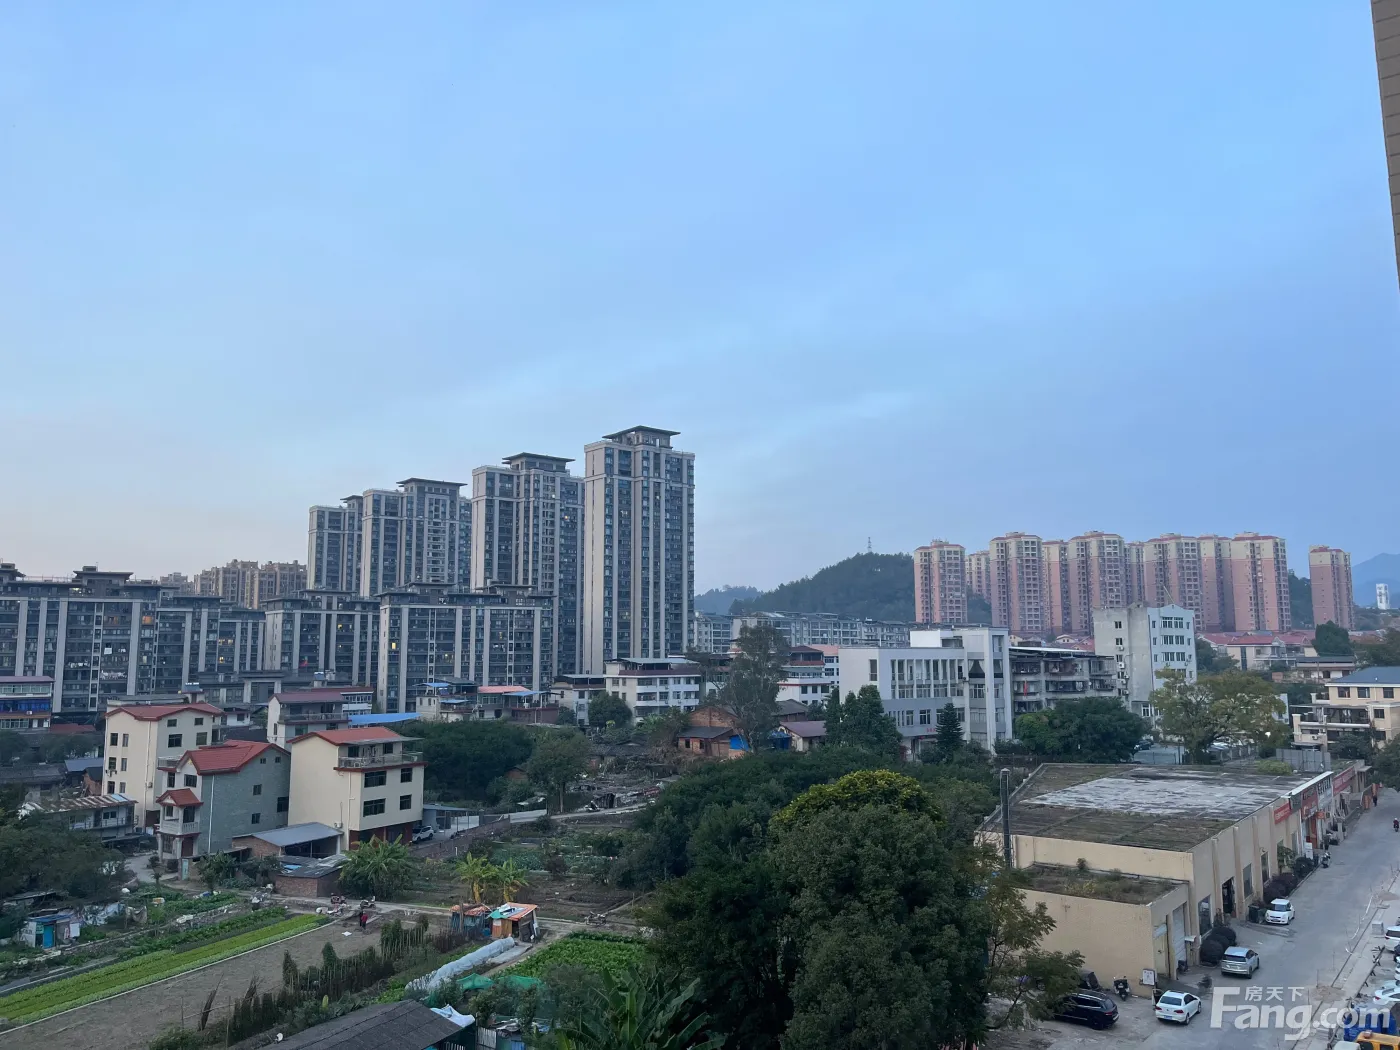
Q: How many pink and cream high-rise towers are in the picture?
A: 10